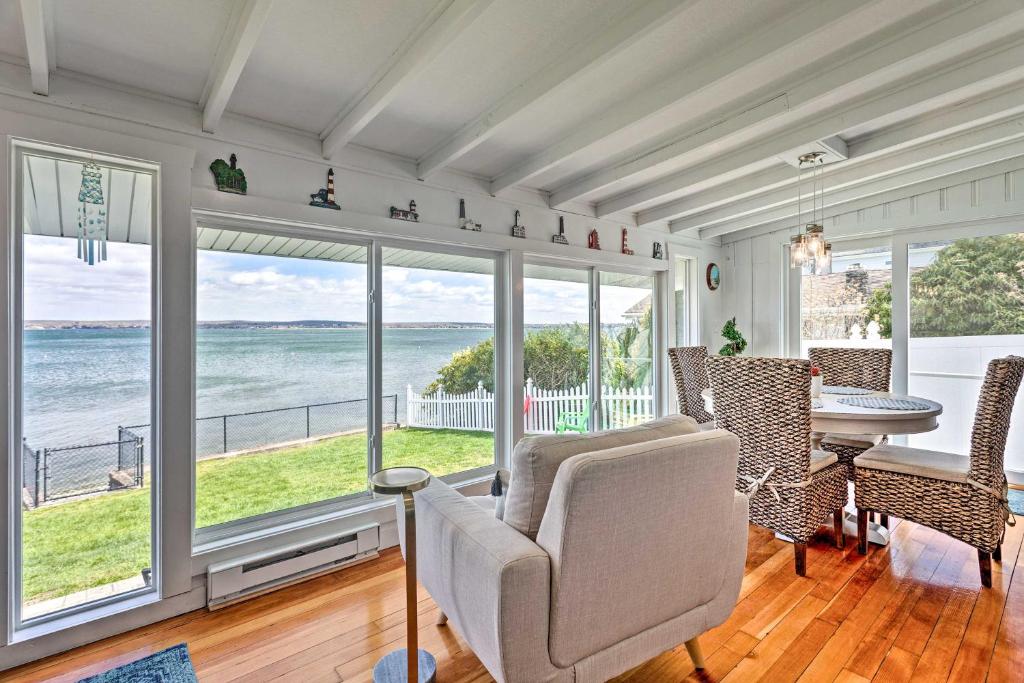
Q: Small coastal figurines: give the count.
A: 9